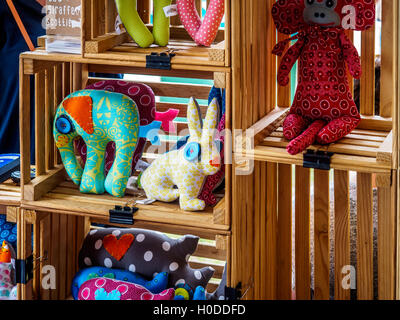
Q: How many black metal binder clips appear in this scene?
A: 5